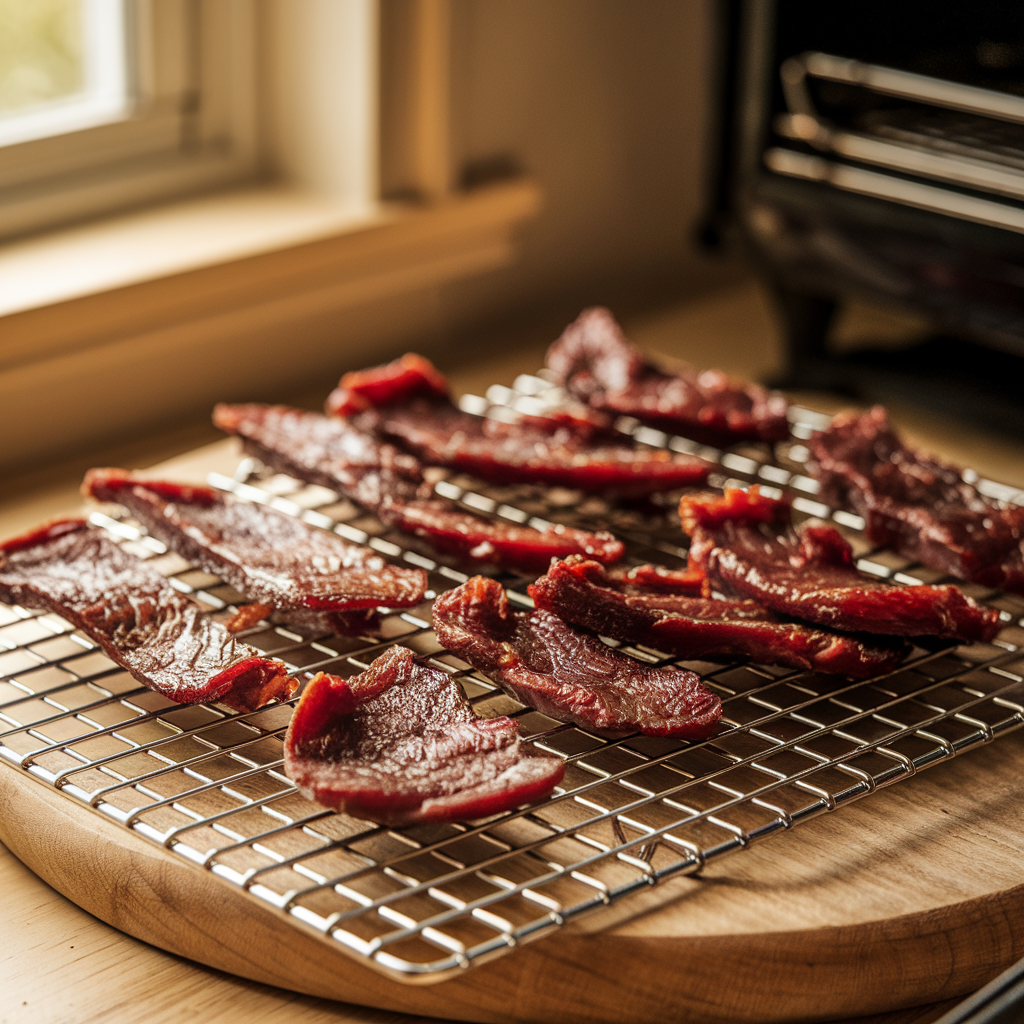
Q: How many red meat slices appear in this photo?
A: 10